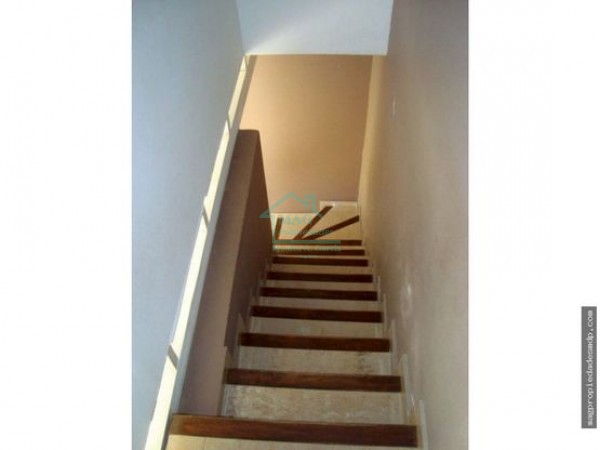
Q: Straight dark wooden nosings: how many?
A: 9